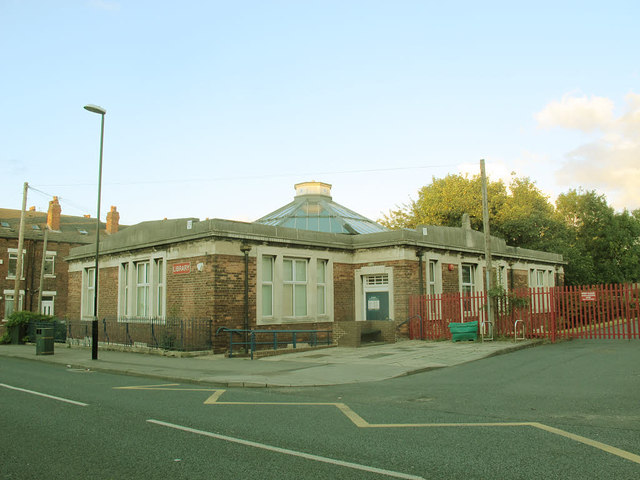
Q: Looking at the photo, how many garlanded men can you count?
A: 0